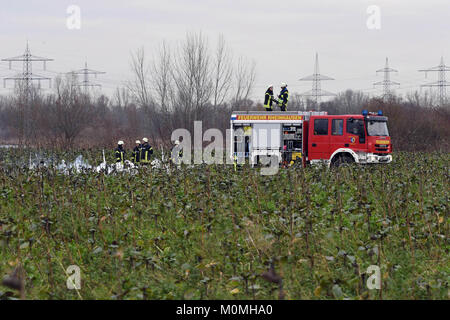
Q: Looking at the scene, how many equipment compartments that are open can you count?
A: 2